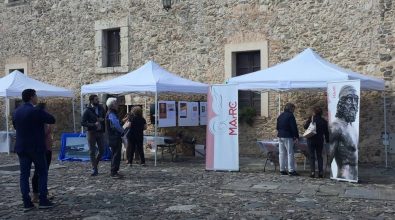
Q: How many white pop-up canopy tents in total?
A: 3